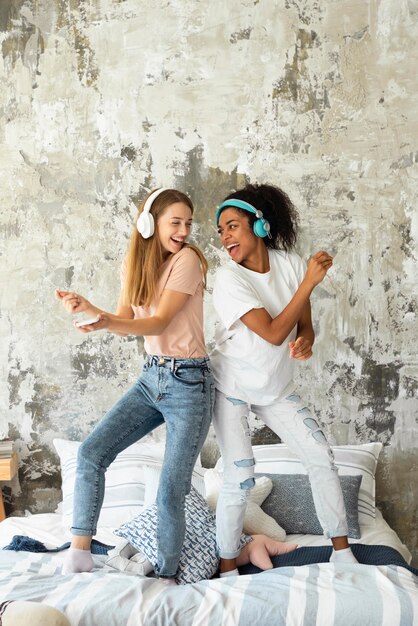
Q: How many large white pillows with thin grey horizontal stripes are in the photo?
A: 2